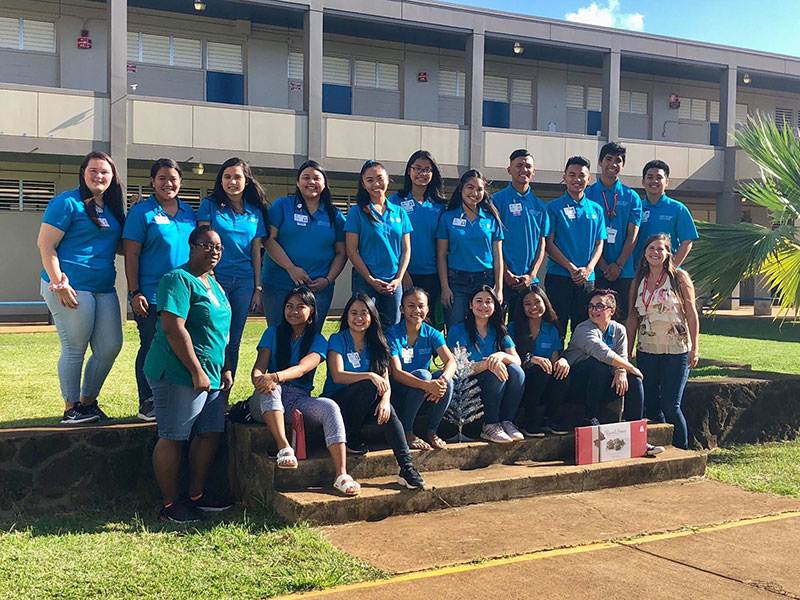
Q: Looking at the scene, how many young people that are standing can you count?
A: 11